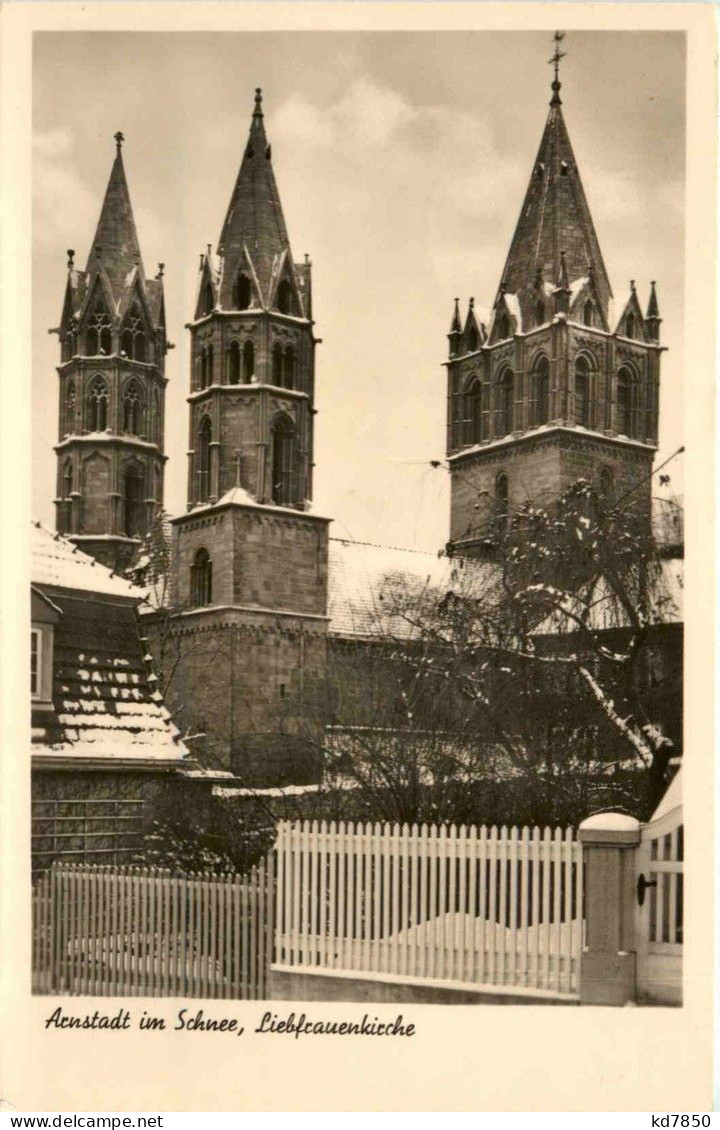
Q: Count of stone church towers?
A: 3